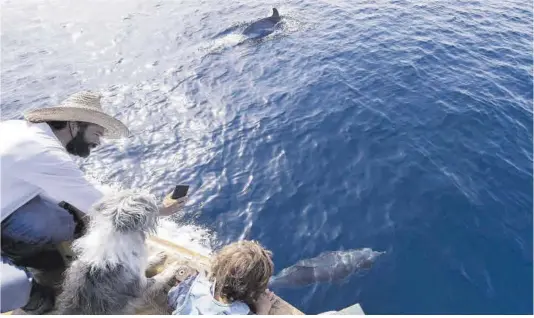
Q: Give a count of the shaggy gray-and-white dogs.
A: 1